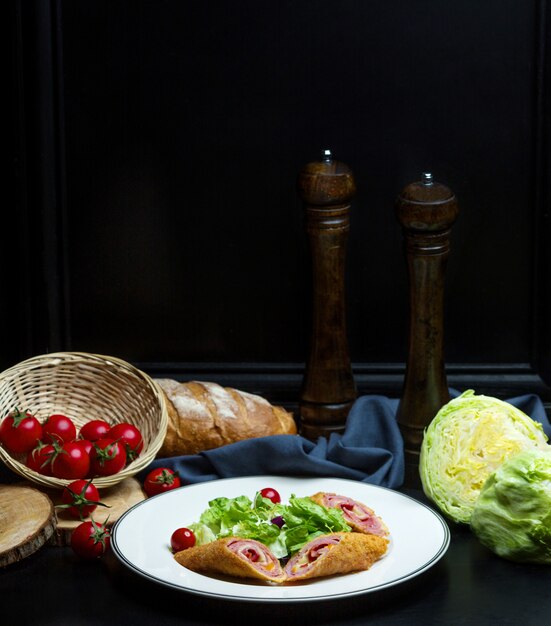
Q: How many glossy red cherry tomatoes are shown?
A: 13